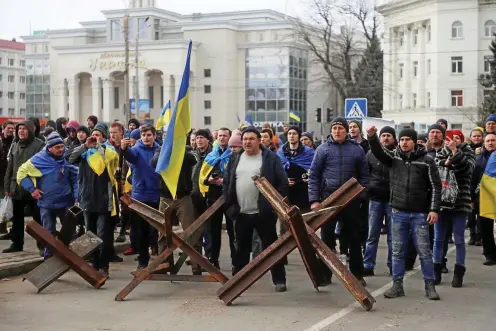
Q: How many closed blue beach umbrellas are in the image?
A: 0